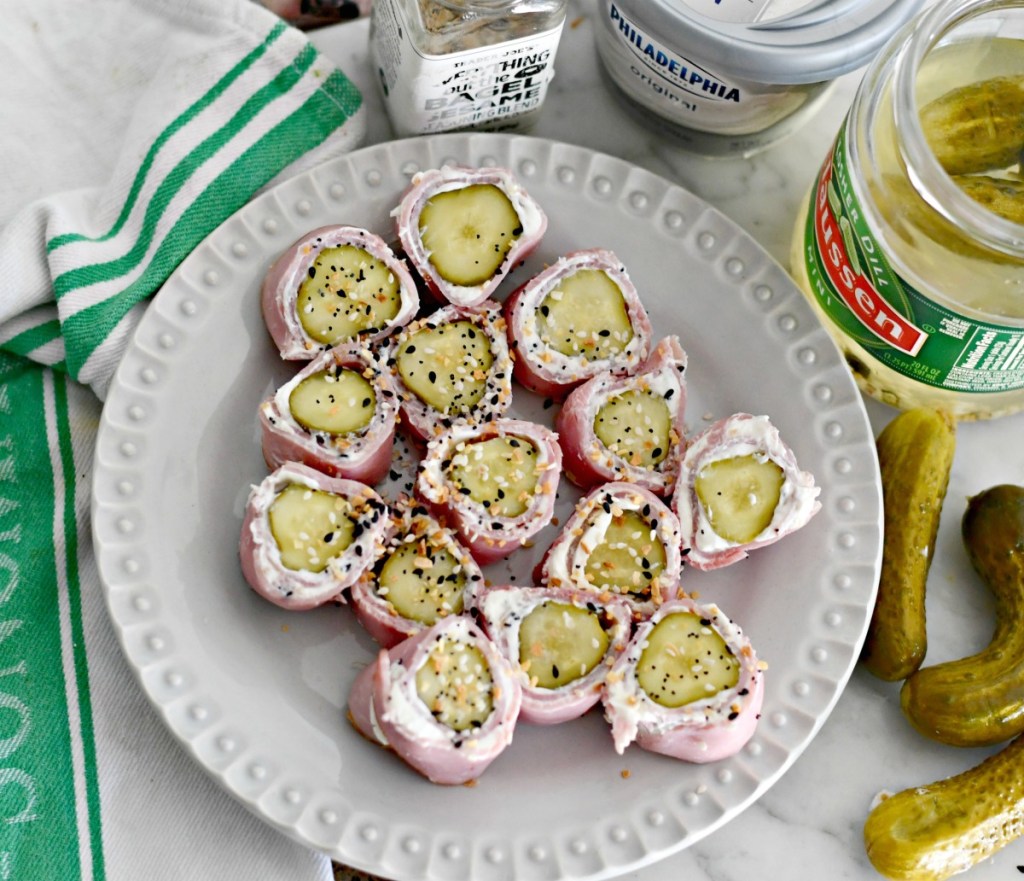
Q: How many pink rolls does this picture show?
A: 14